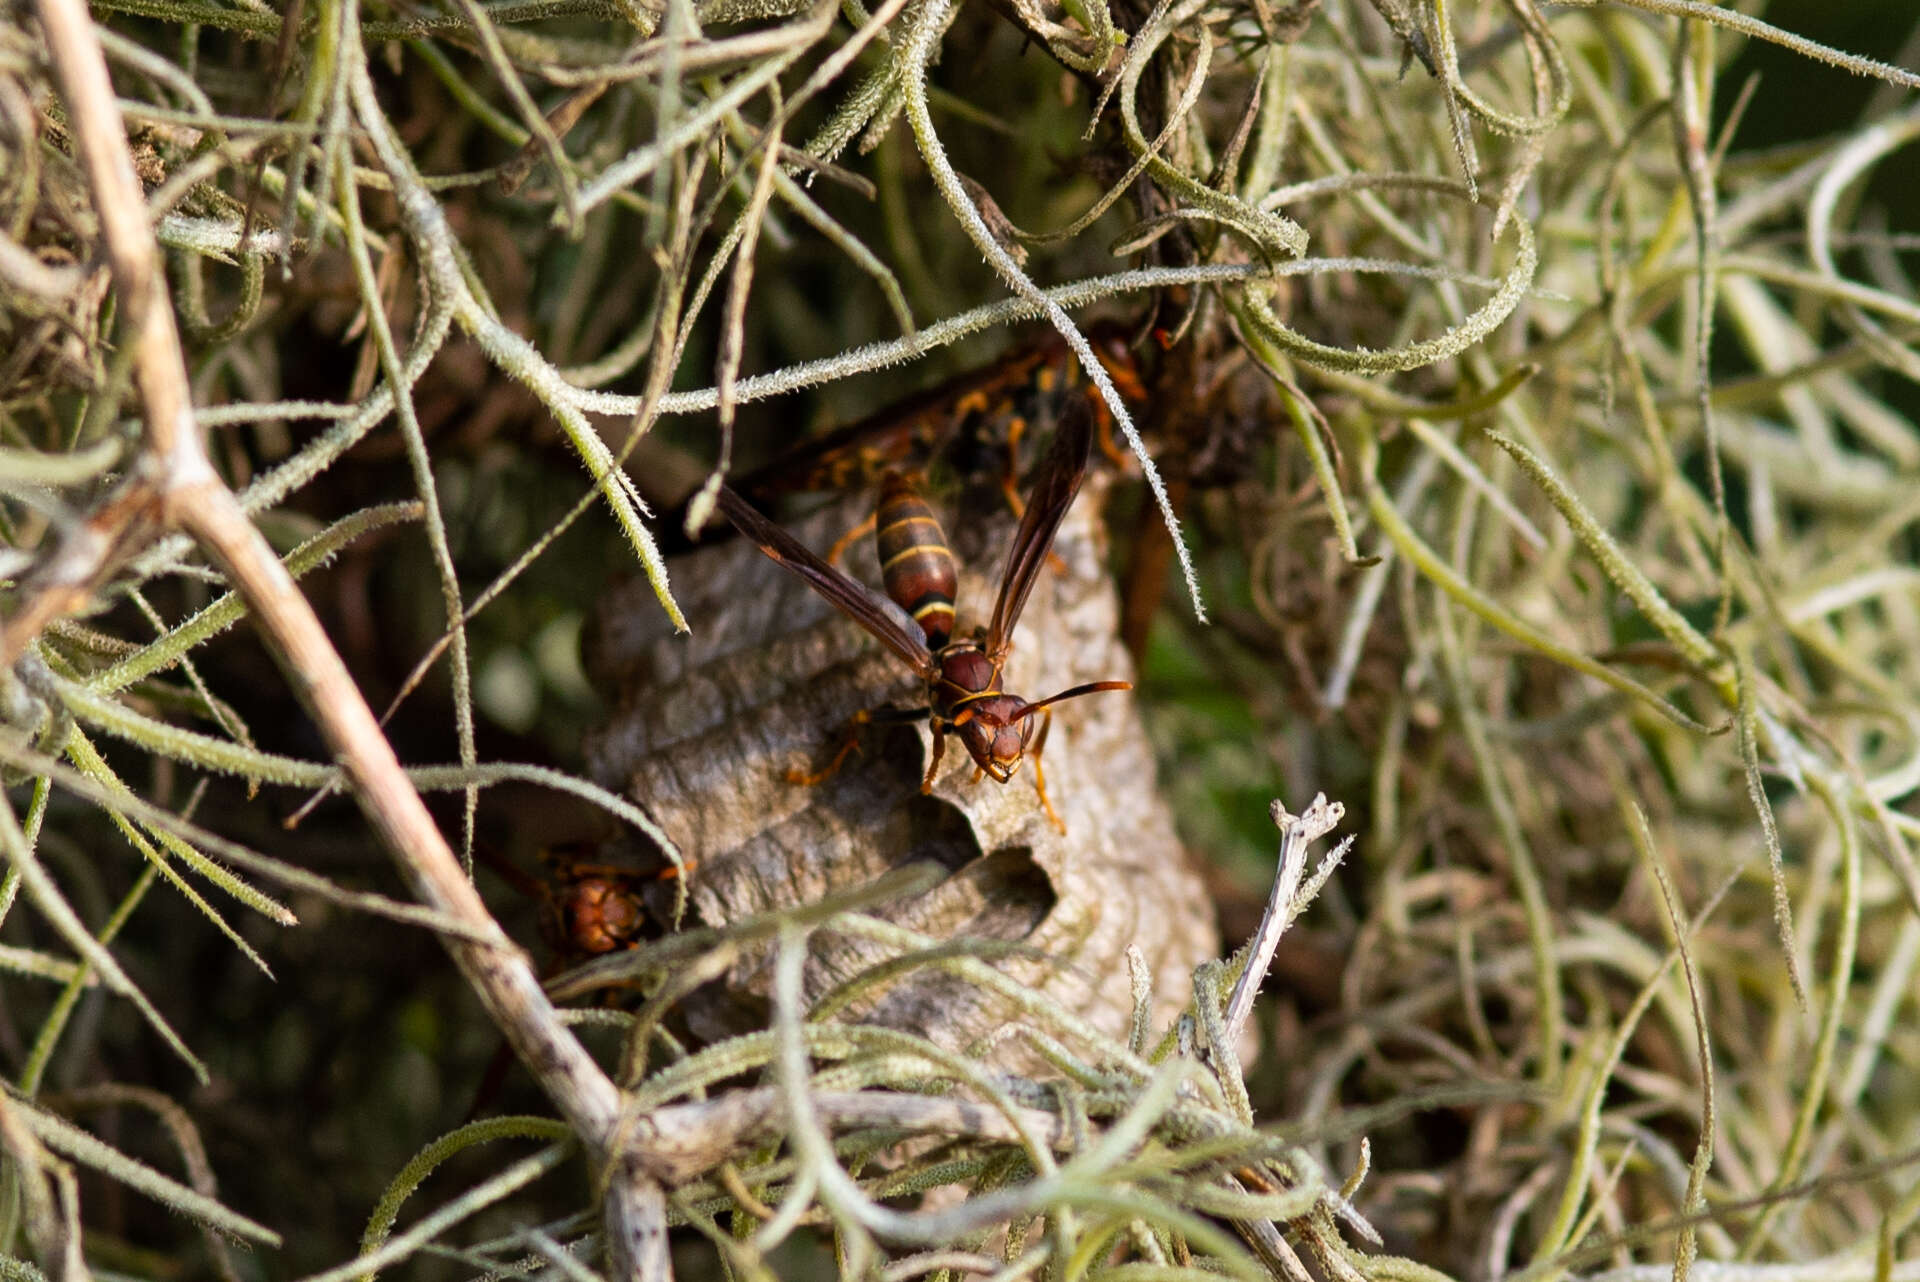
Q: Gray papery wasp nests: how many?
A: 1